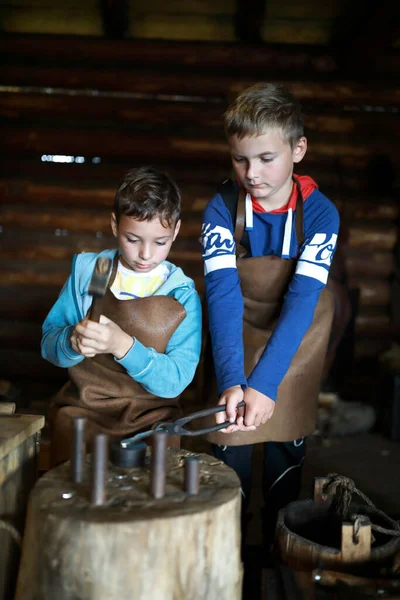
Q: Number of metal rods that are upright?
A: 4